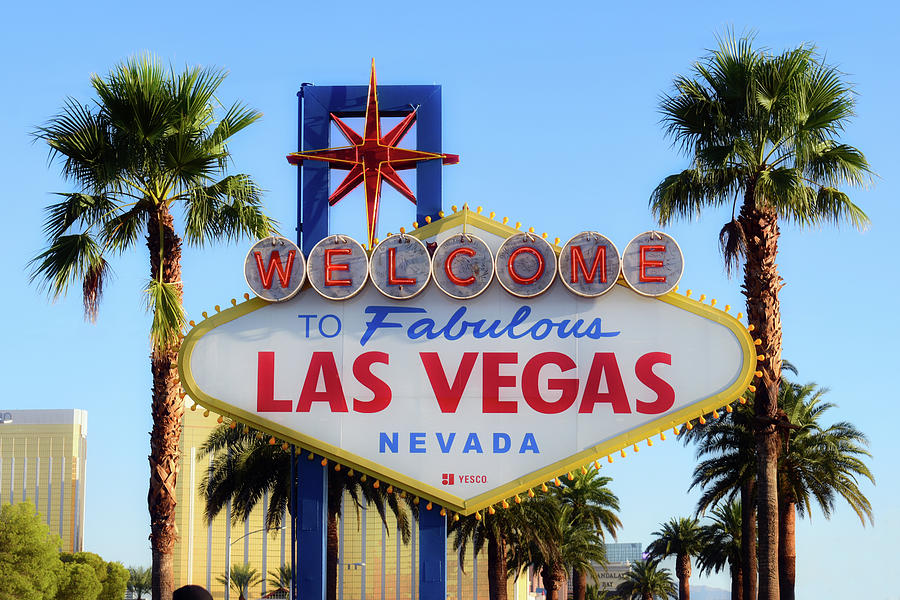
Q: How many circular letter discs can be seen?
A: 7